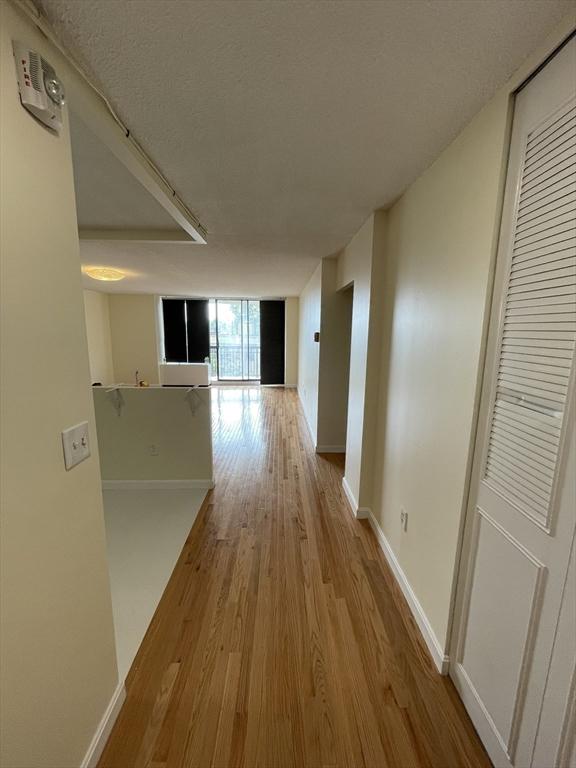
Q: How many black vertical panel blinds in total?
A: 3